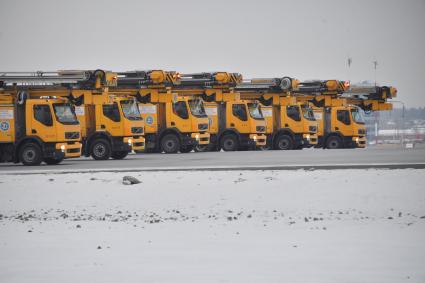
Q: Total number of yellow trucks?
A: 6